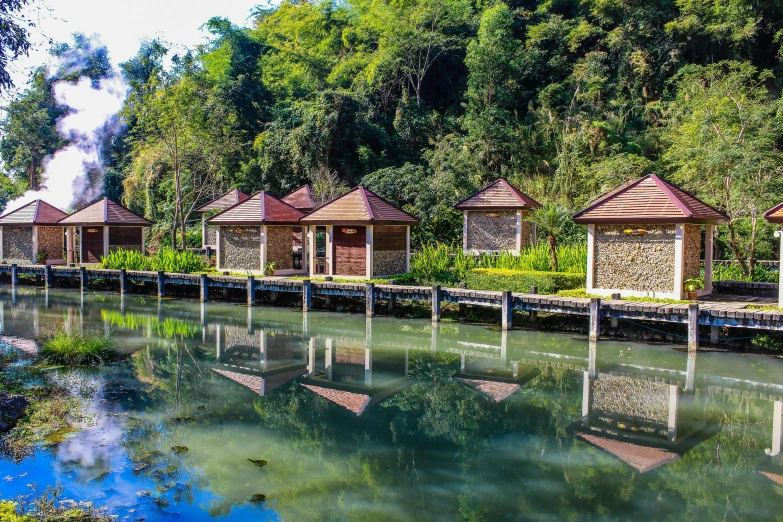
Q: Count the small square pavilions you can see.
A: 9